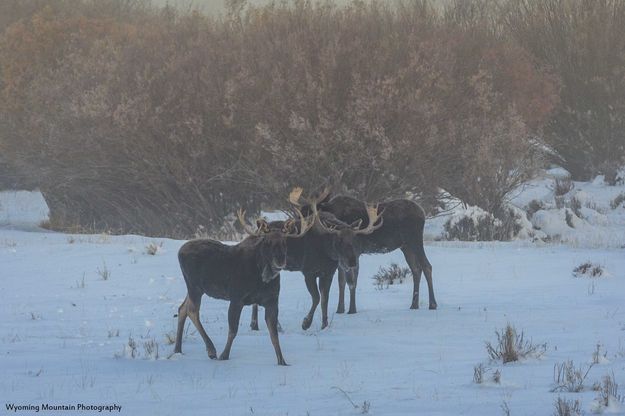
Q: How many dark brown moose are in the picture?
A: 3